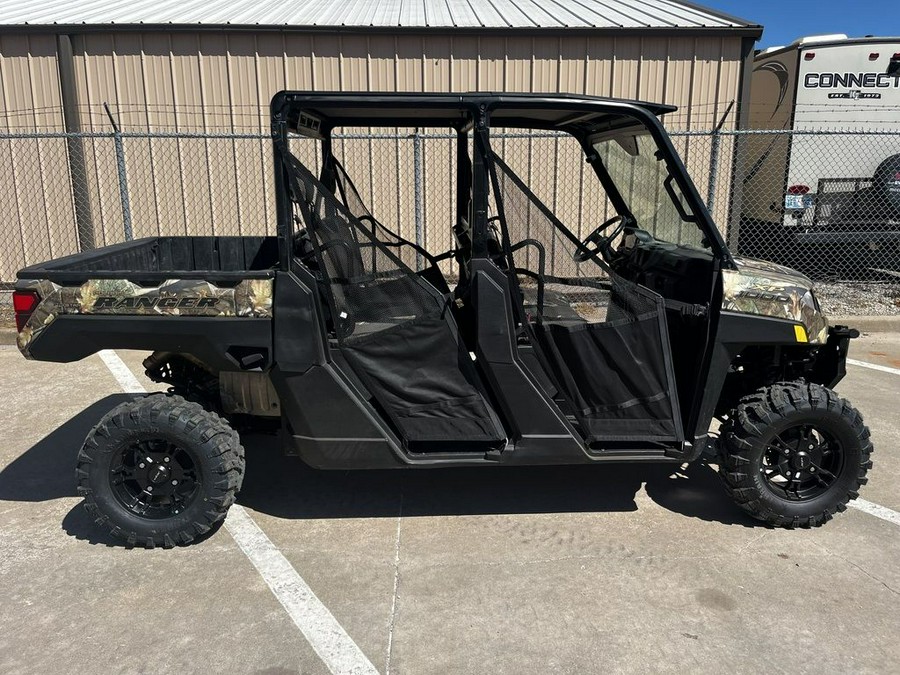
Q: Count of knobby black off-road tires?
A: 2